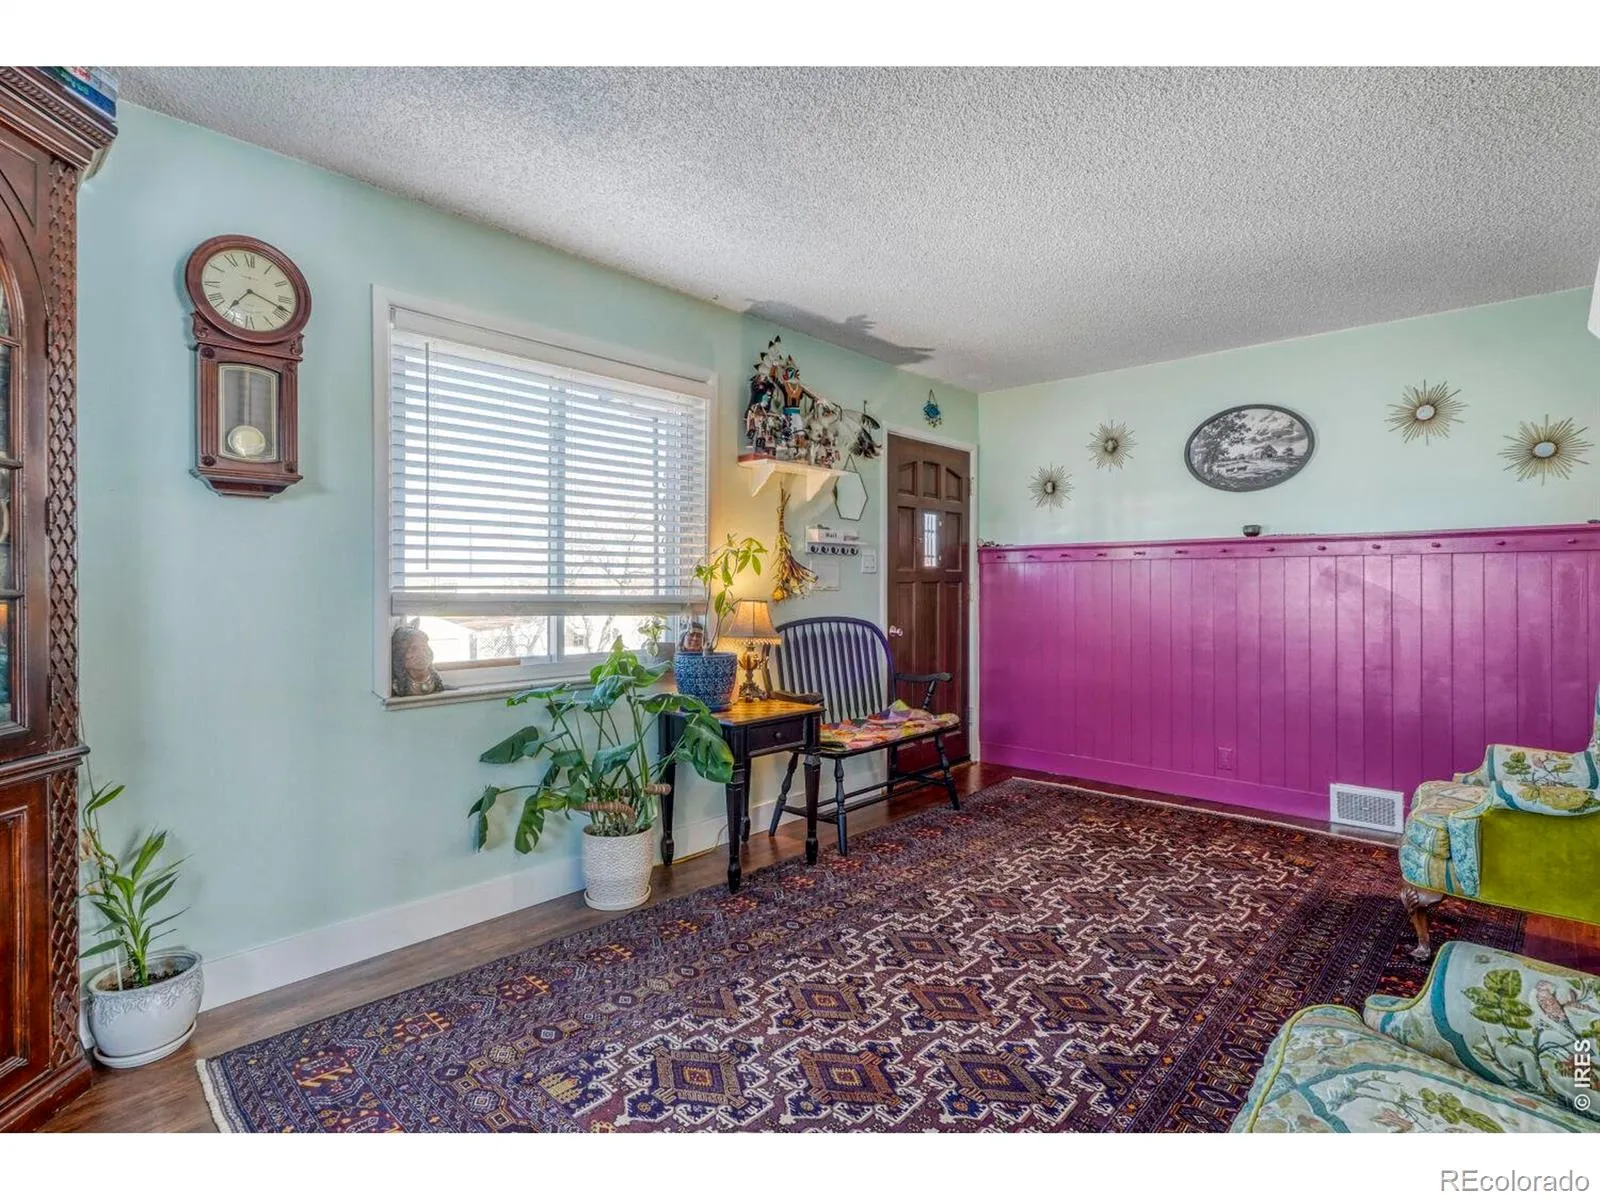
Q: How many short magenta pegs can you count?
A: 13